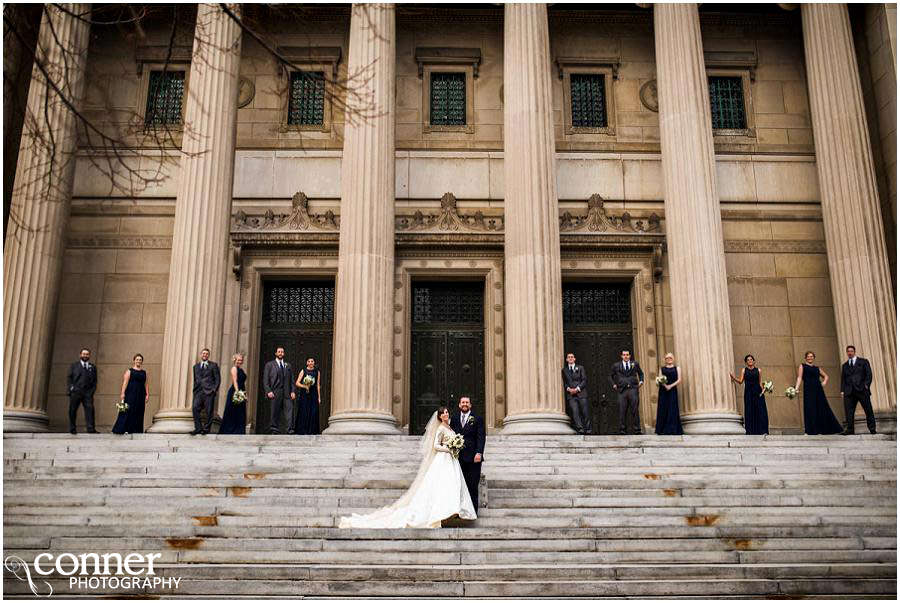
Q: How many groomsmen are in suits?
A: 6